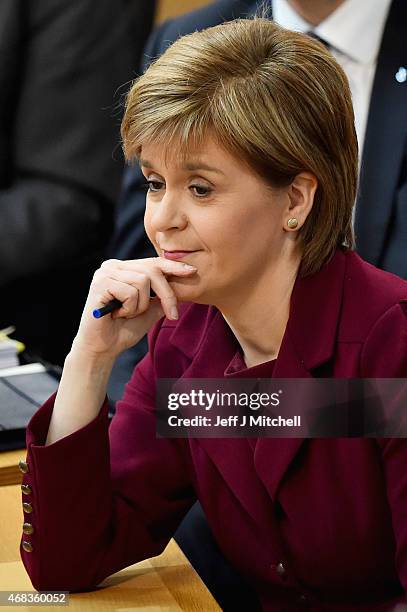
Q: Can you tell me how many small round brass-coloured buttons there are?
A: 5